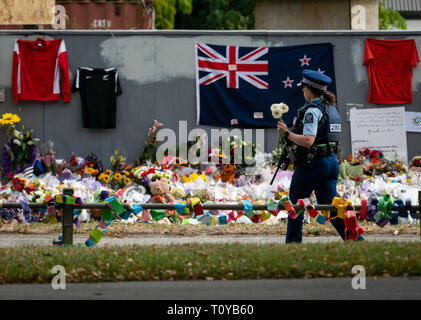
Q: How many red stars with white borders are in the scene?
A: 3